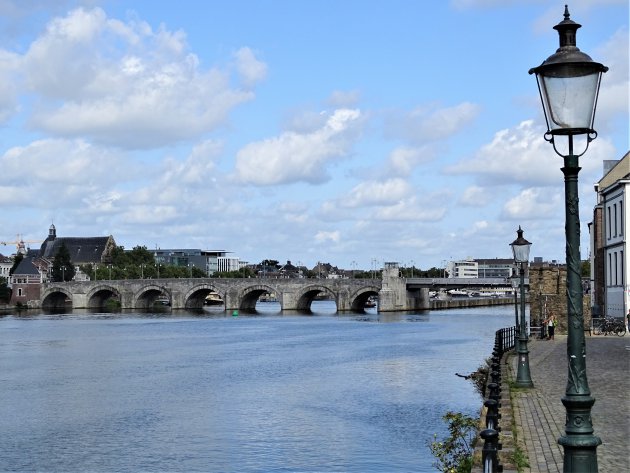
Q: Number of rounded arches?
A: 7